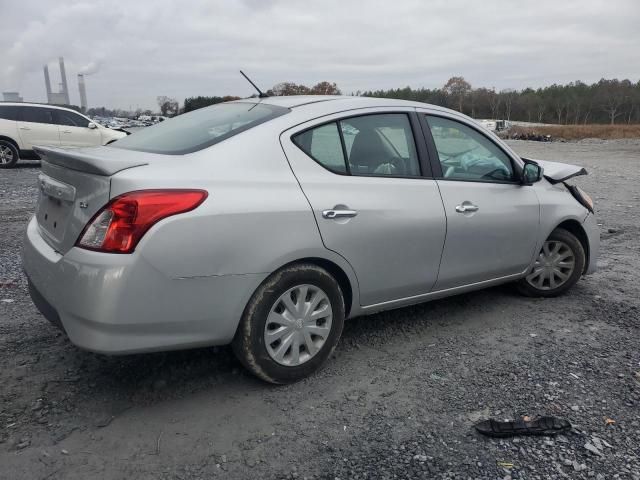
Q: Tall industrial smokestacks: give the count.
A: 3